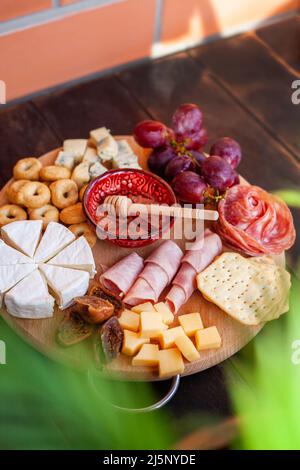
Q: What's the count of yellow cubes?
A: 11